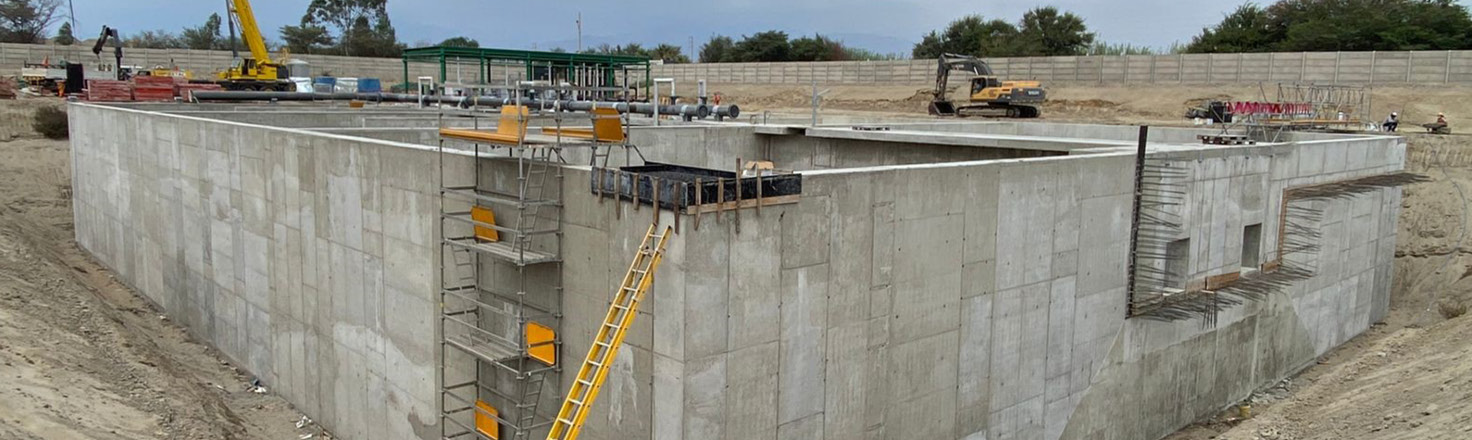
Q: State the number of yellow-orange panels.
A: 5